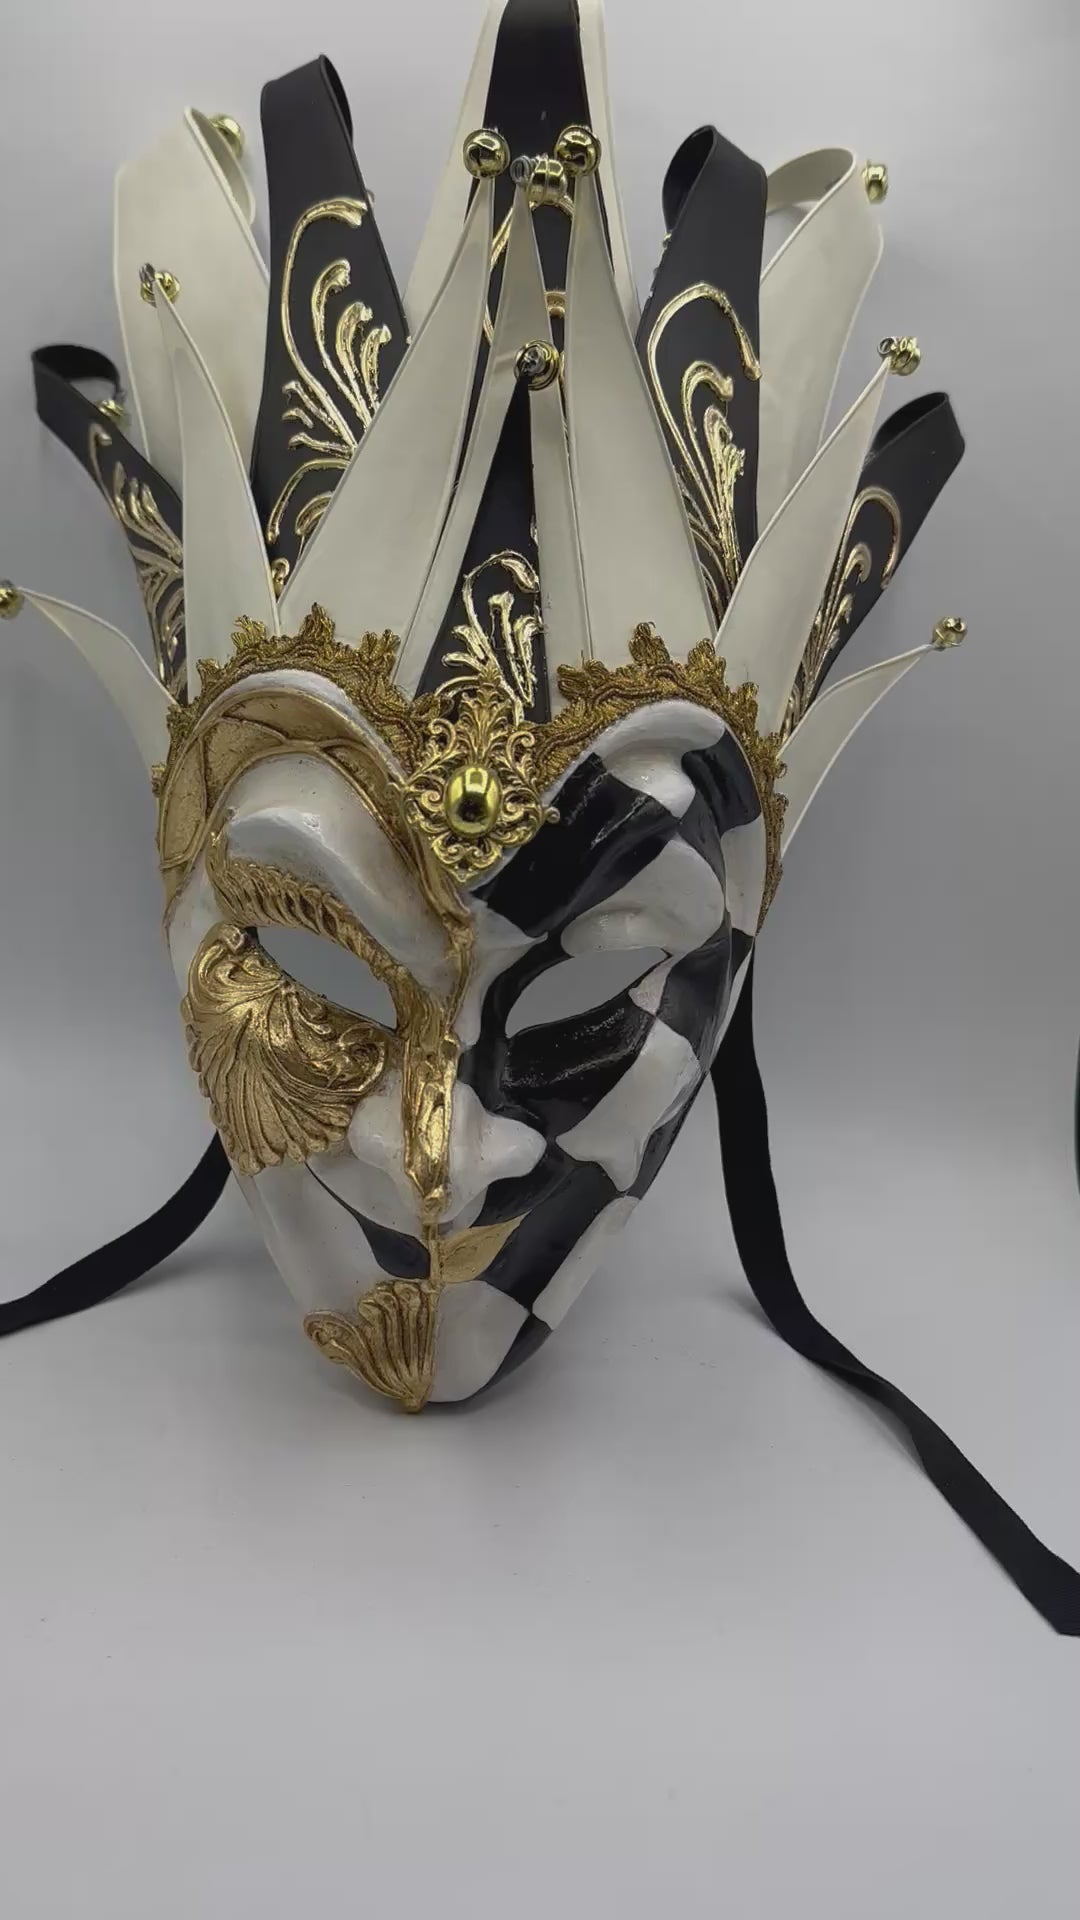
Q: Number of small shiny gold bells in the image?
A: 11